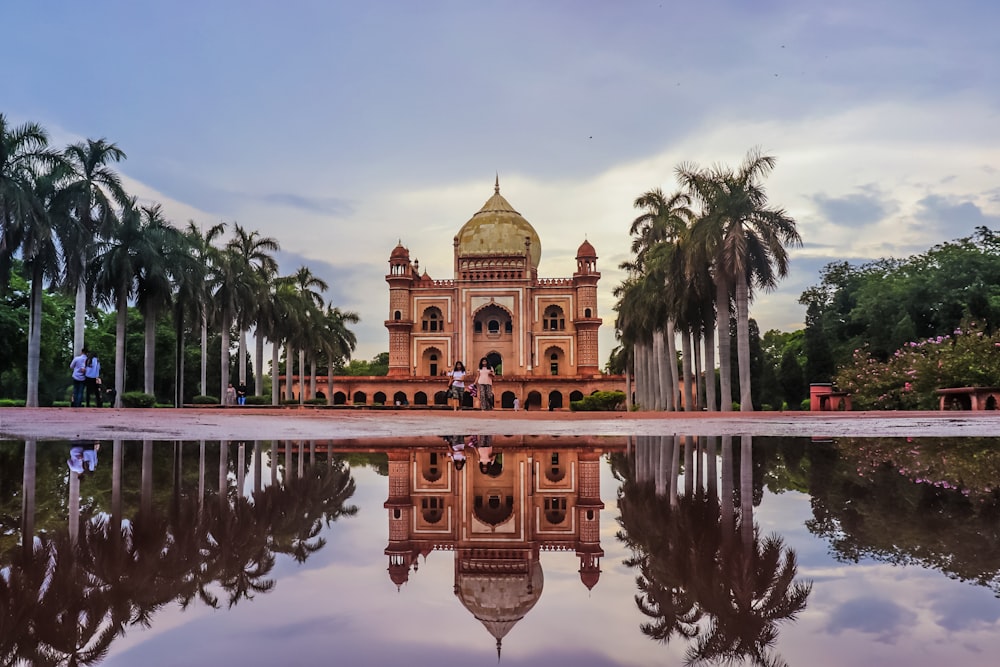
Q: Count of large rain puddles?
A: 1